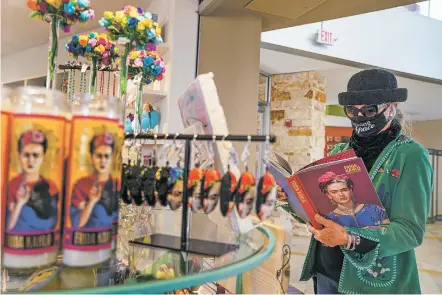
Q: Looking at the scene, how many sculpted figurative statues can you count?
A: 0